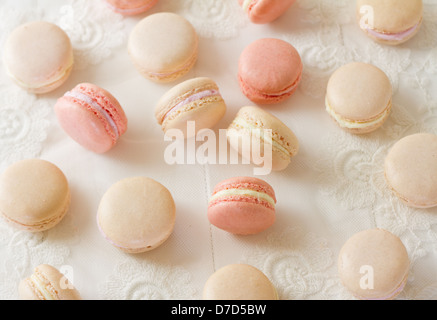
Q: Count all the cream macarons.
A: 12